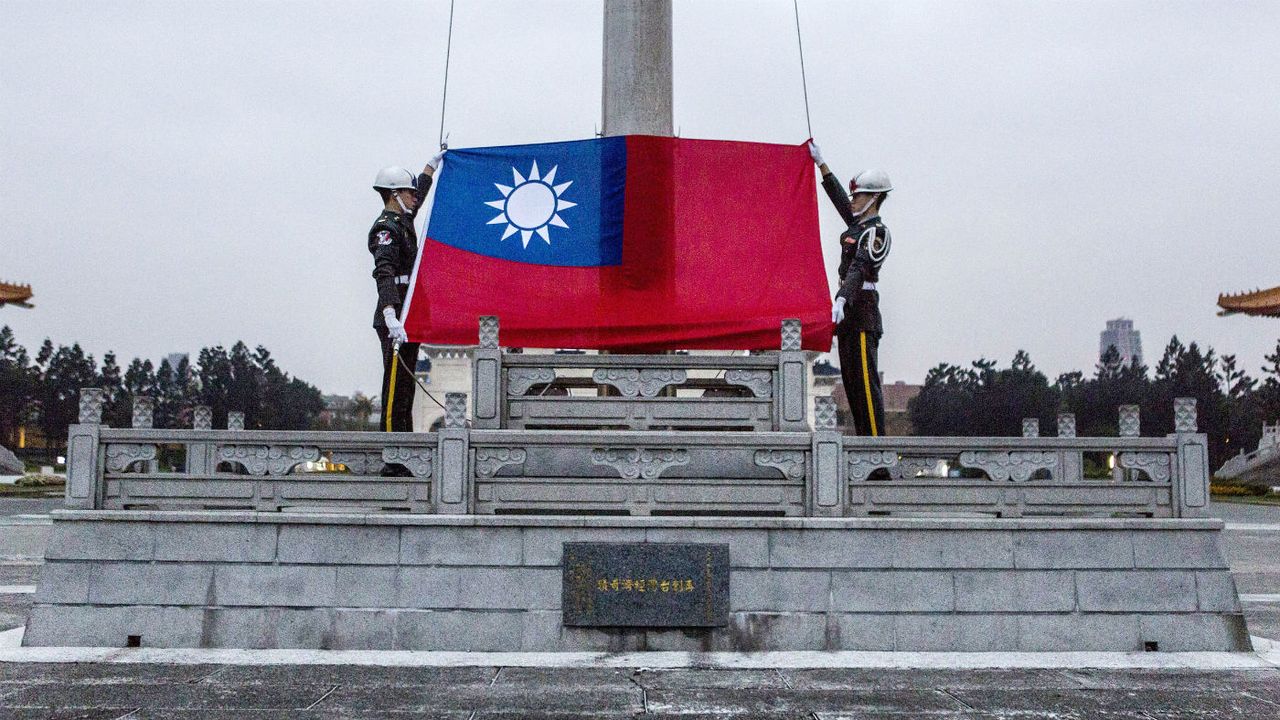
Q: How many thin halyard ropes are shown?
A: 2